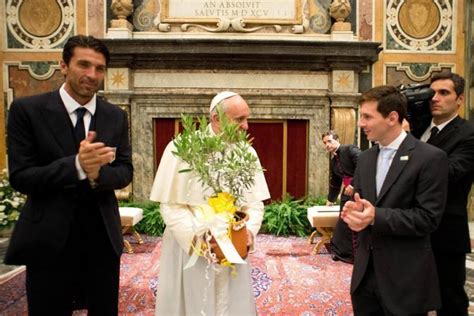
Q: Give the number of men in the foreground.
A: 3